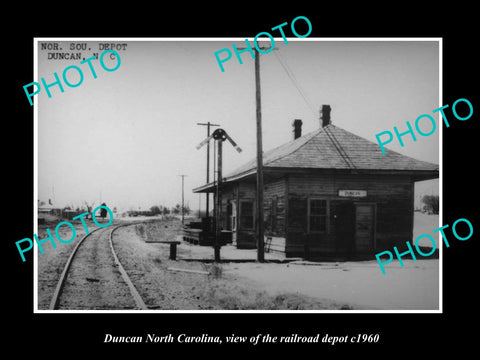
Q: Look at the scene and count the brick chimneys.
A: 2